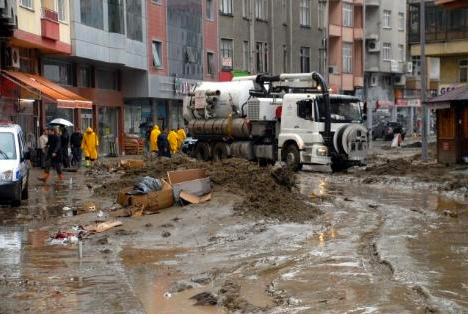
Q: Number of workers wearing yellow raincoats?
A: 4